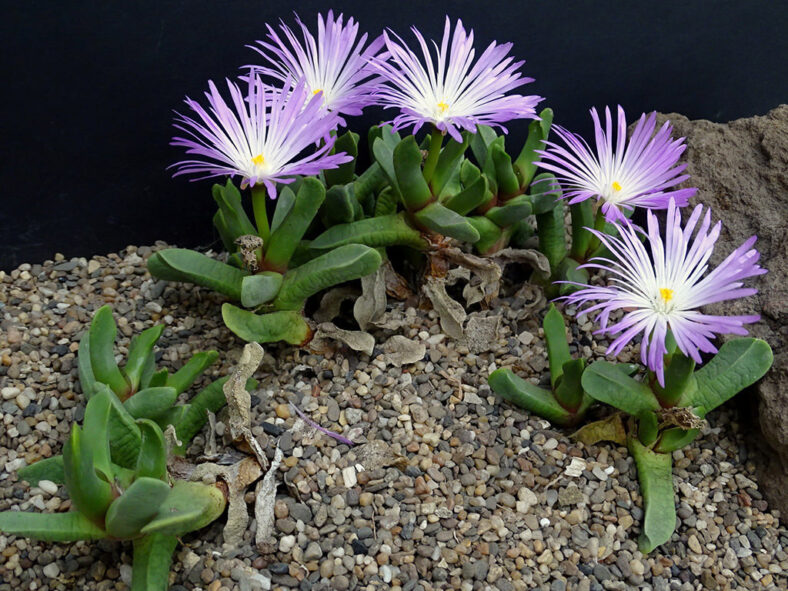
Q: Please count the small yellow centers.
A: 5